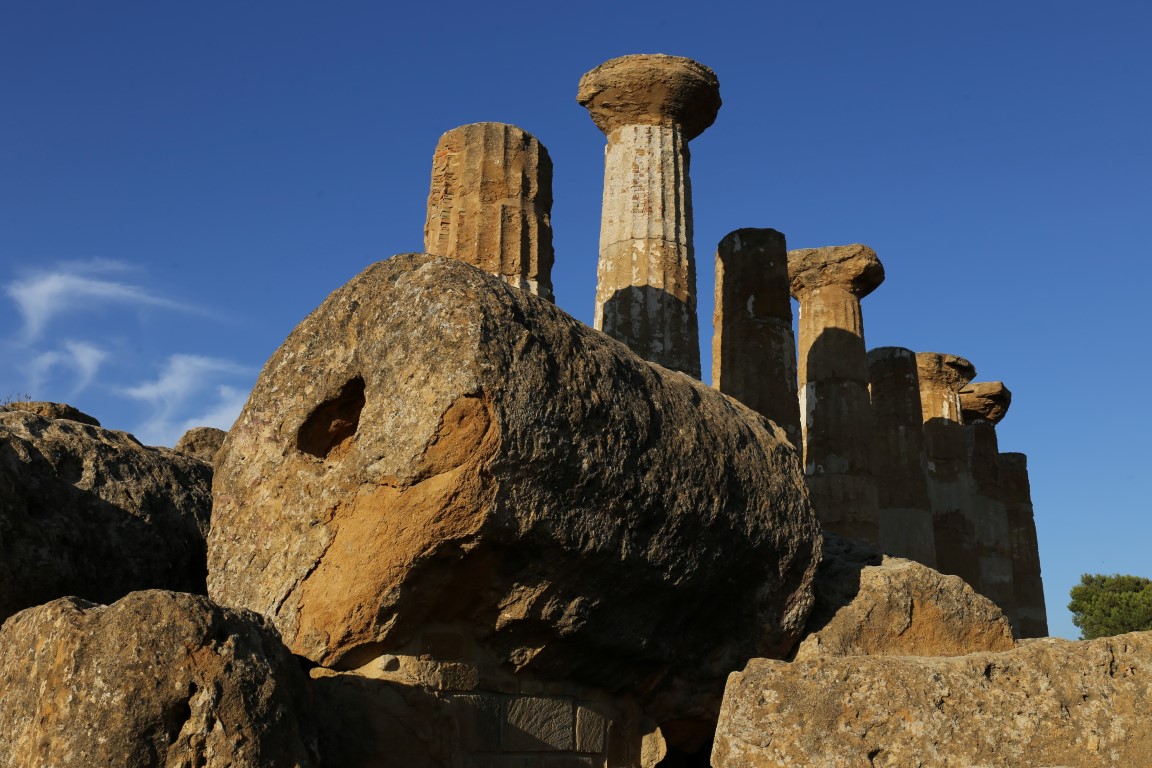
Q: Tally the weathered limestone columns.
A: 8